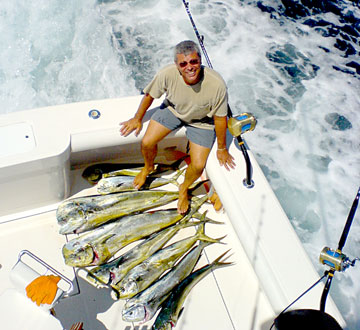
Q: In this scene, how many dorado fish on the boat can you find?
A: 8